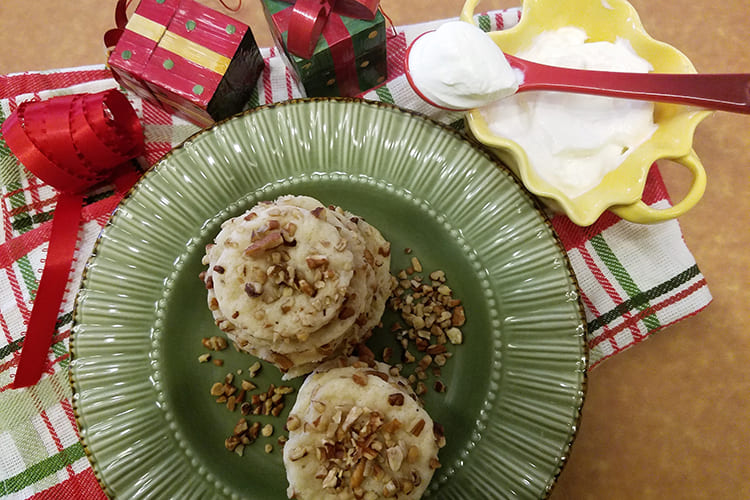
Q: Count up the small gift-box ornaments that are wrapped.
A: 2